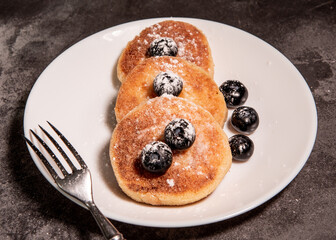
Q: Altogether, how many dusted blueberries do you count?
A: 4